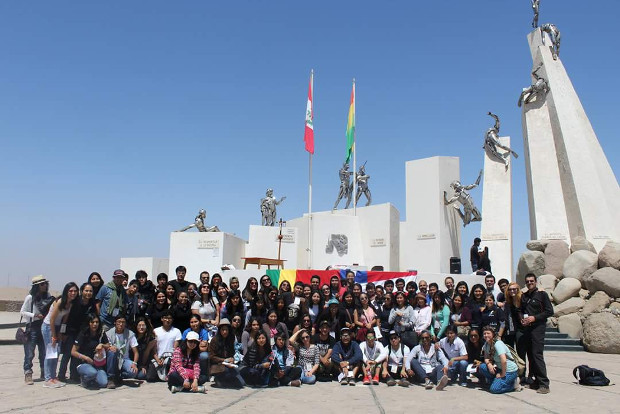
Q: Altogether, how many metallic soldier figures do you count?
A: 9